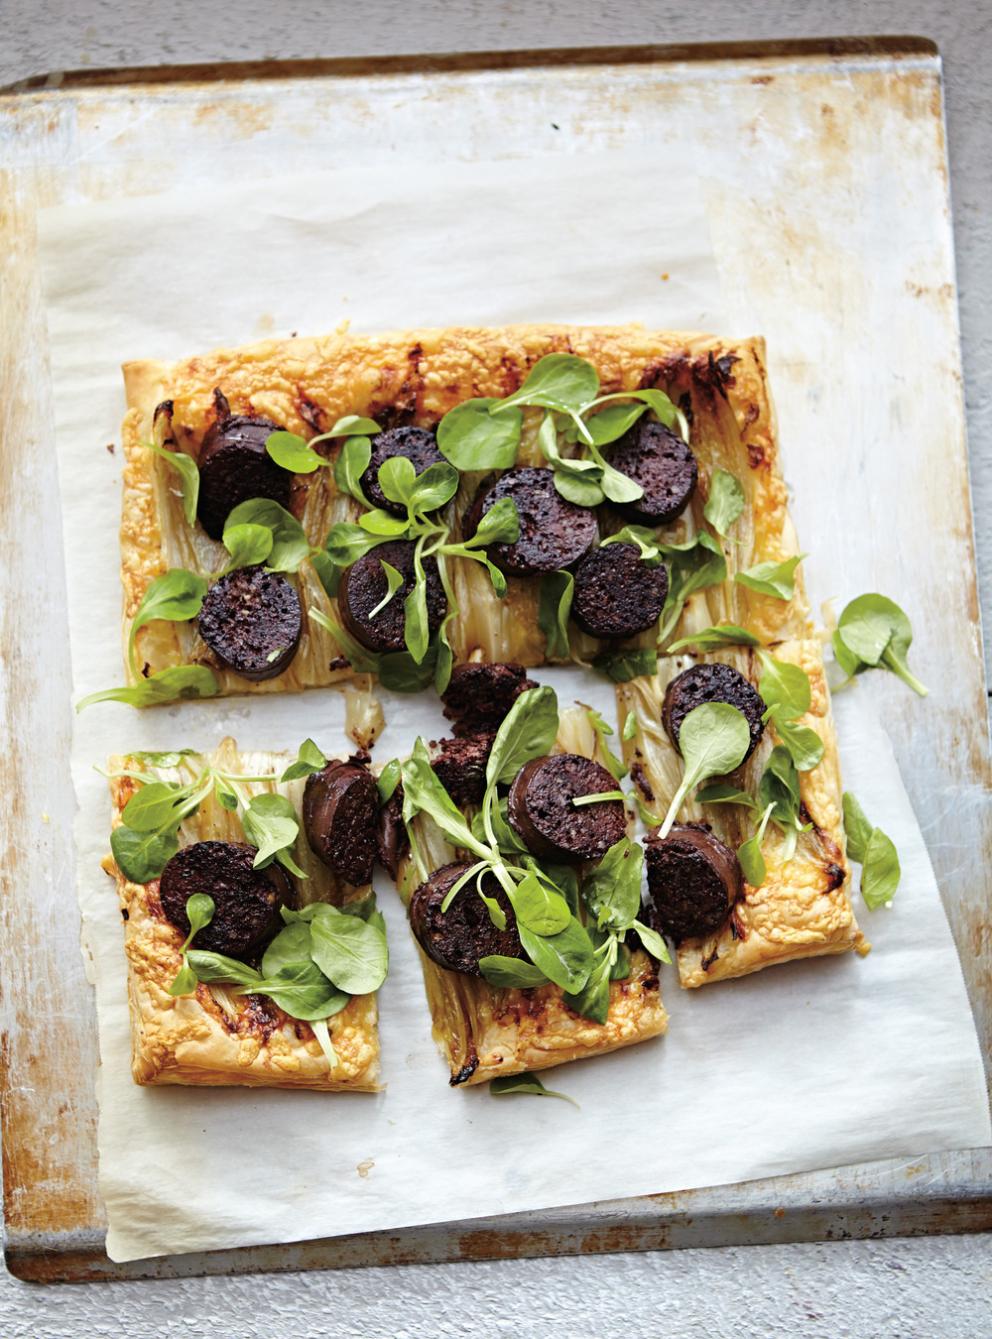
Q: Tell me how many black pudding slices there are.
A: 14